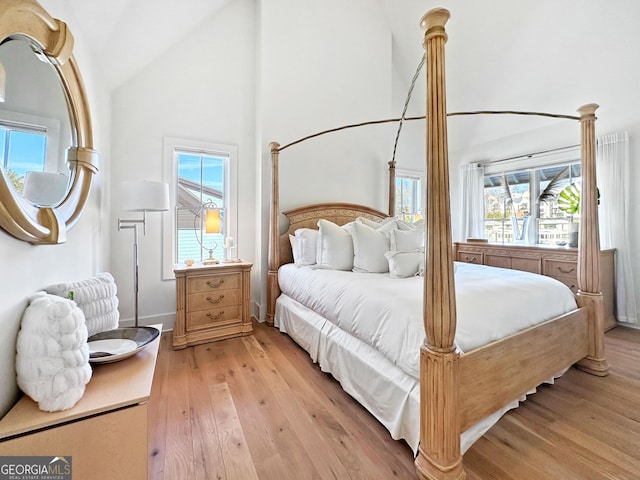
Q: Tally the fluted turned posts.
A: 4